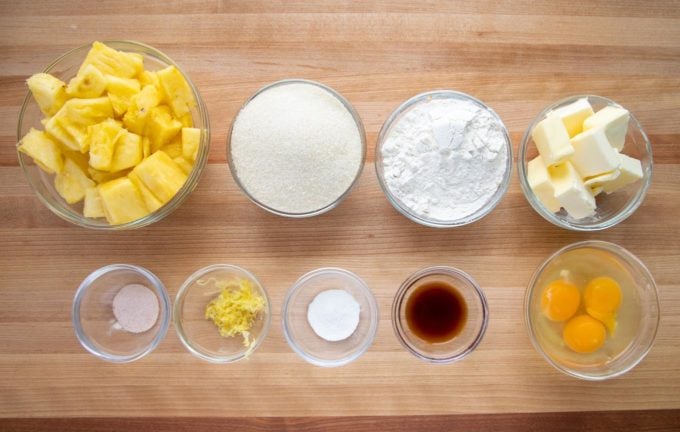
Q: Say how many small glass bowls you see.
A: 4